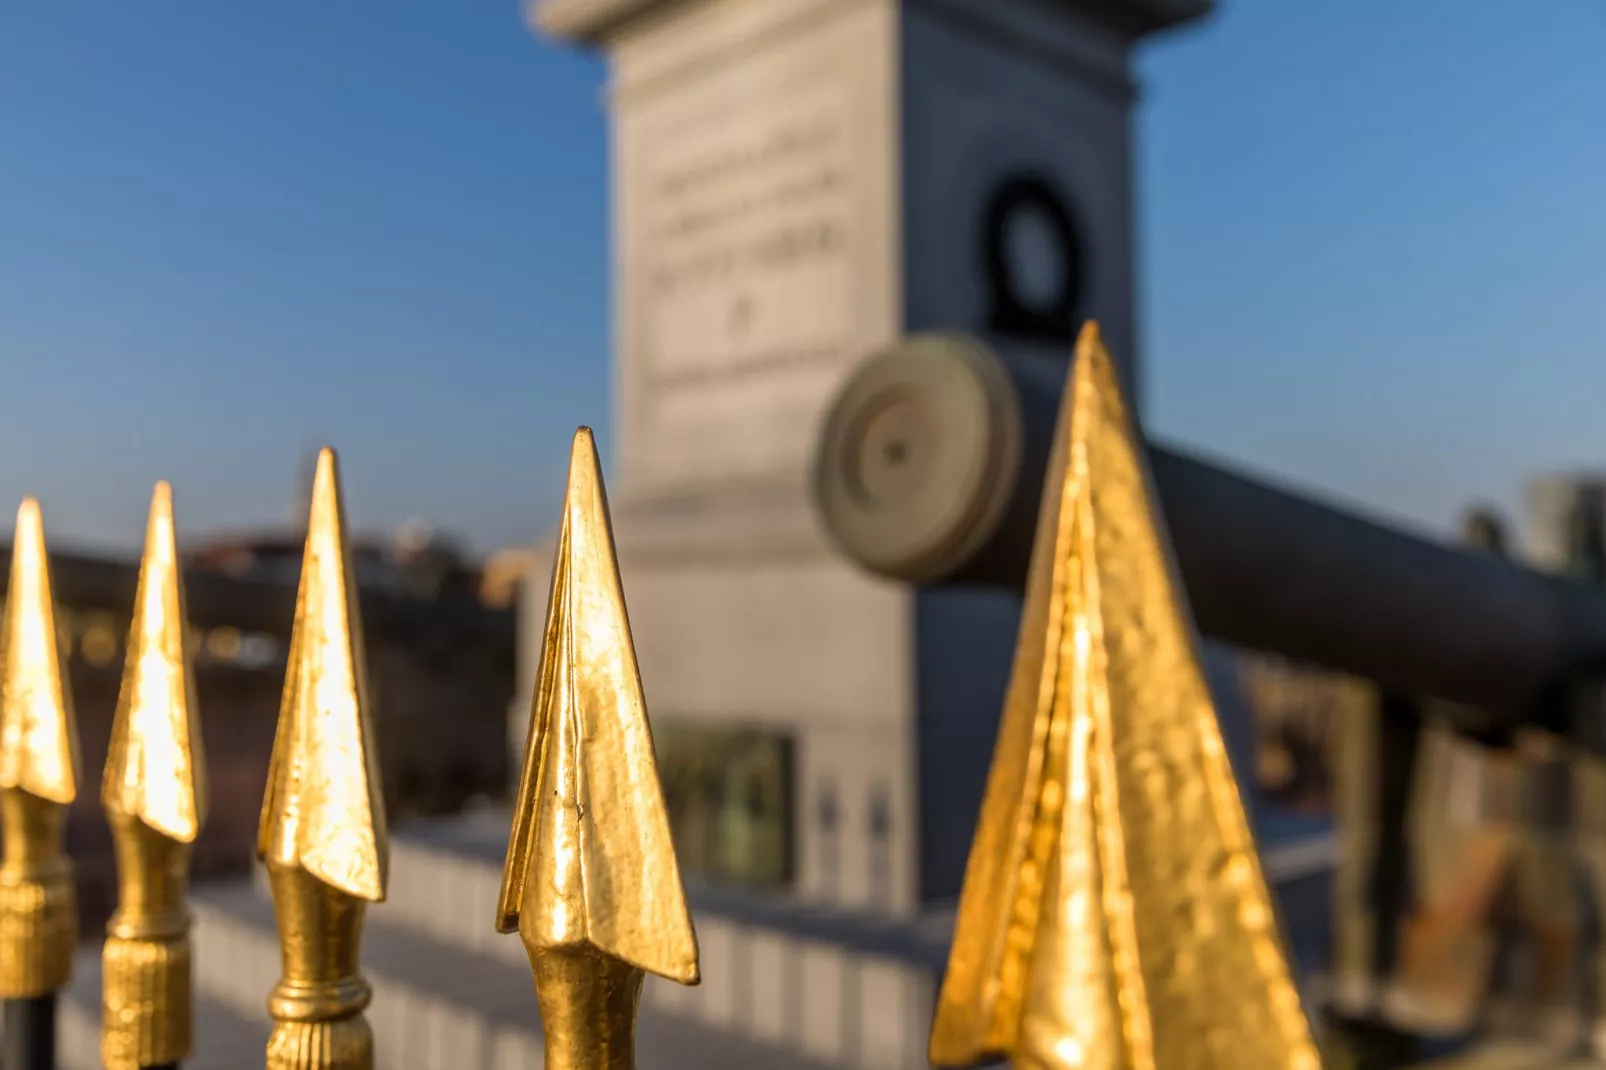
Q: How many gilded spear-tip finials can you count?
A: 5